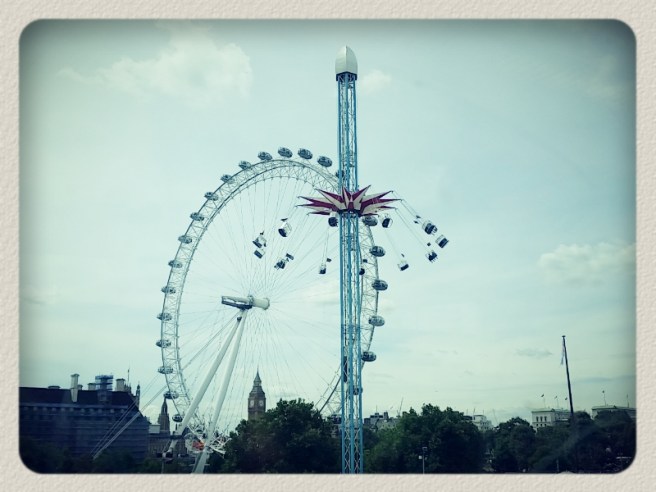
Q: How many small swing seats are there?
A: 12